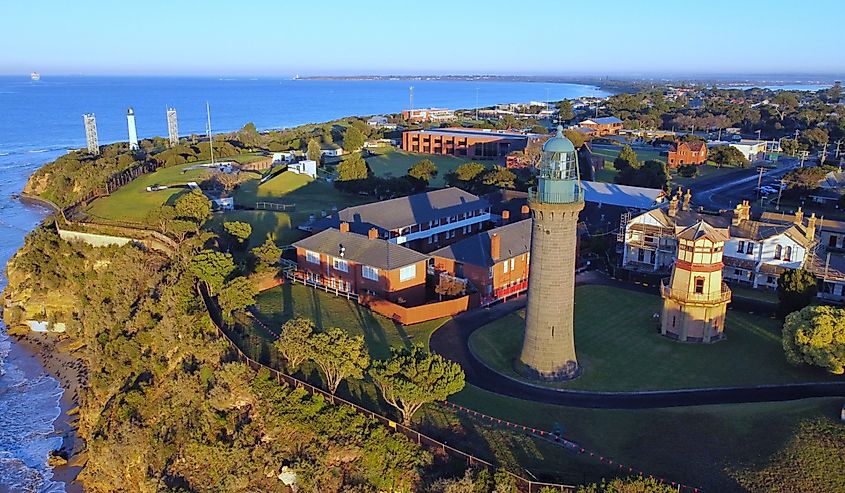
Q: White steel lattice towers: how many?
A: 2